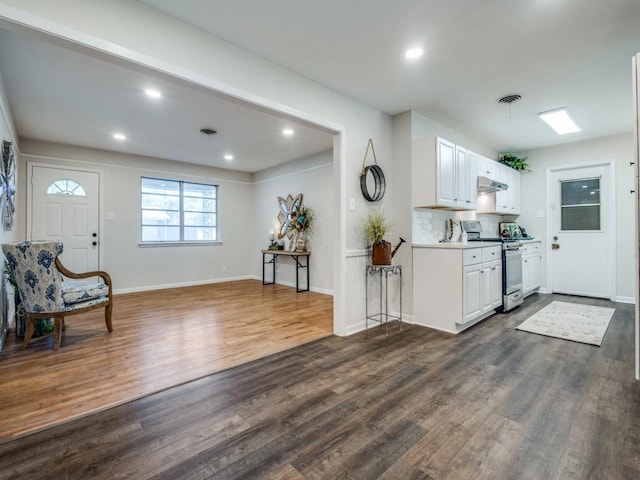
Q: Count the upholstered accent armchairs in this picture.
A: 1